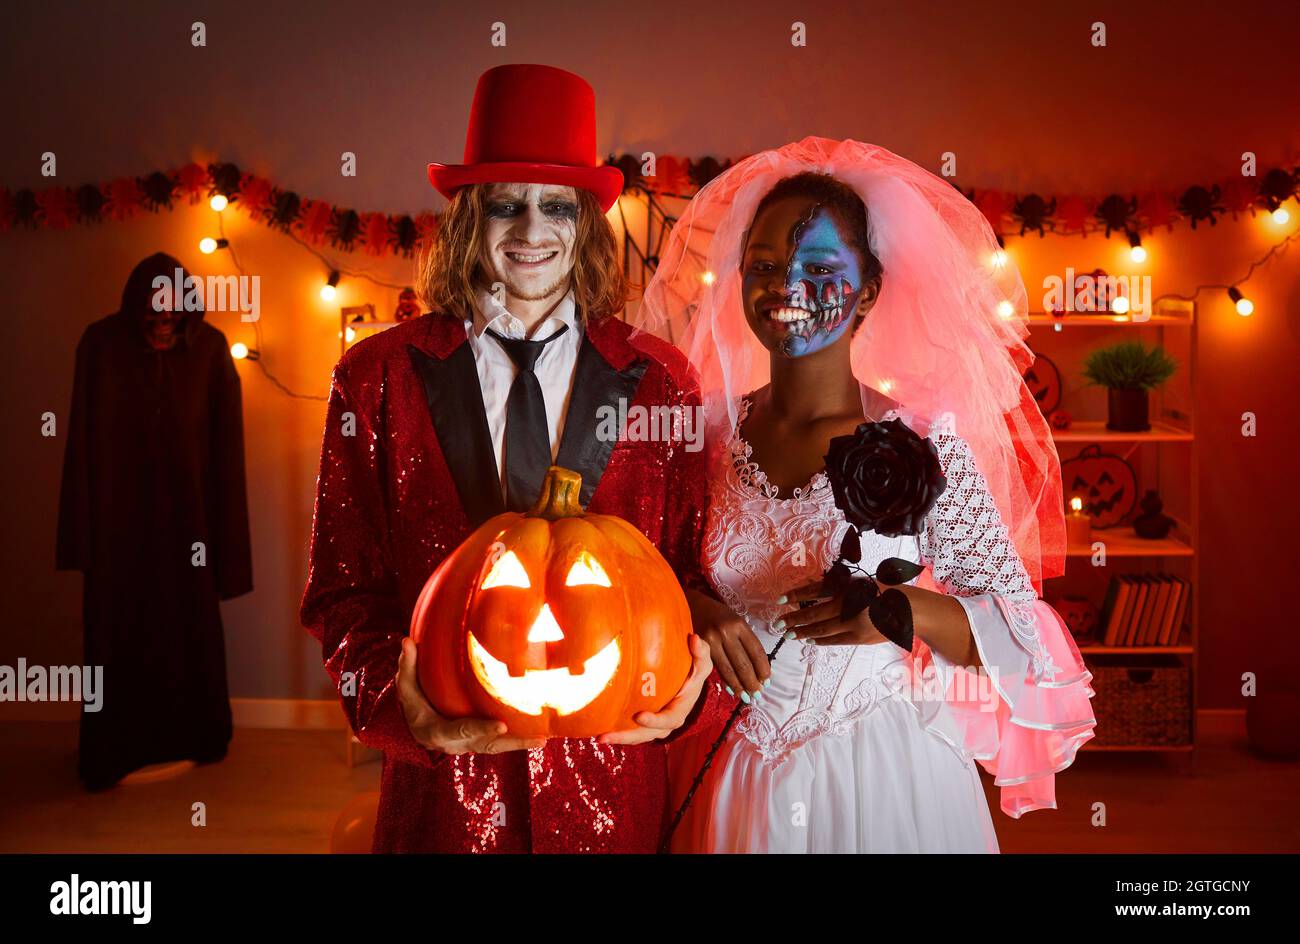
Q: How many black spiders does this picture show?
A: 13